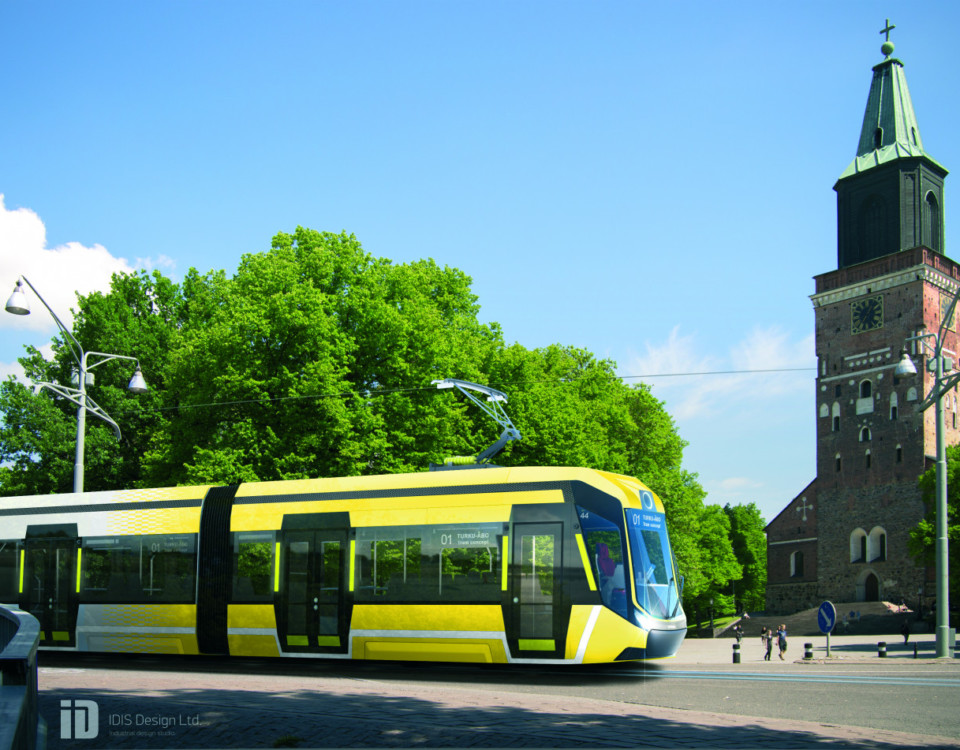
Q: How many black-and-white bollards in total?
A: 3